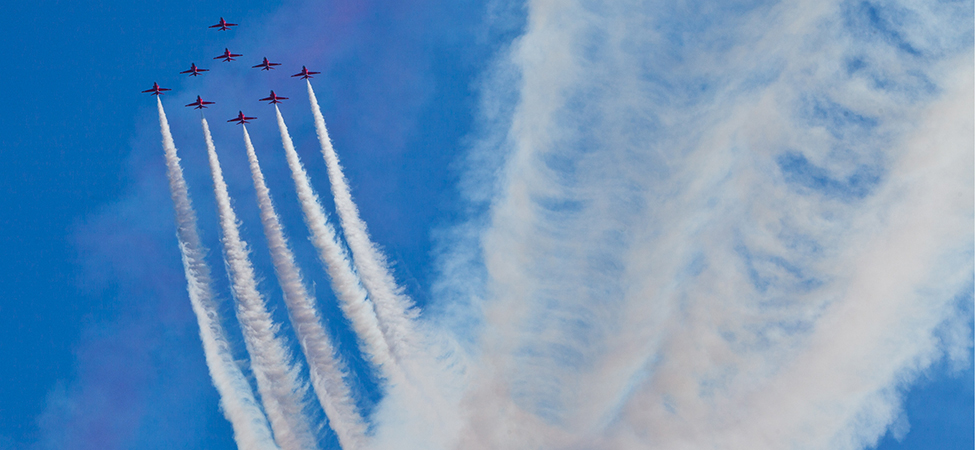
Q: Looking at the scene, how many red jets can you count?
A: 9